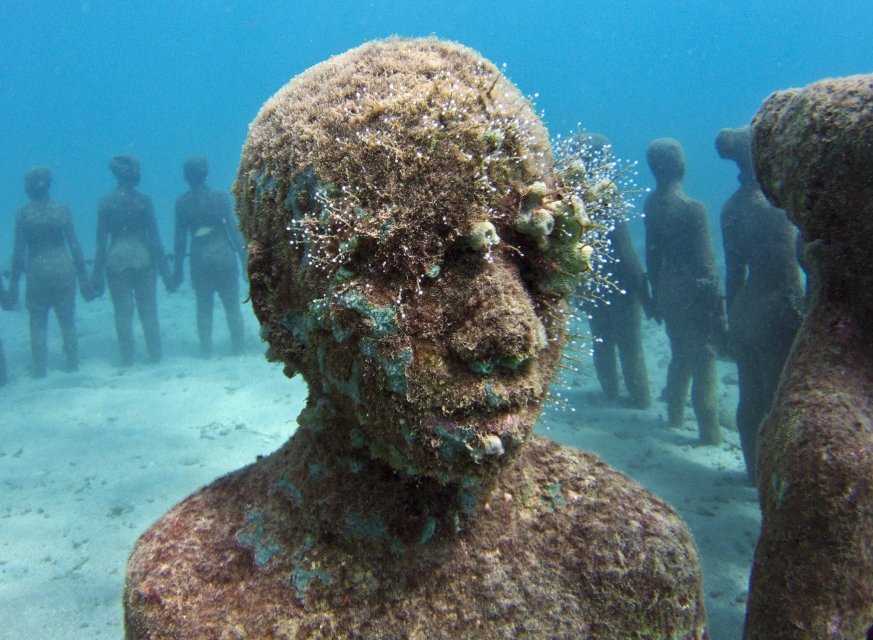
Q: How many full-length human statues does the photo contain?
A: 6